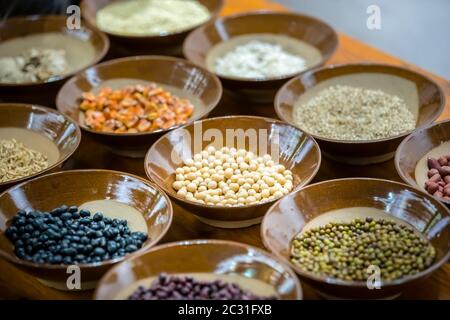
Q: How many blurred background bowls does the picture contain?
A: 3